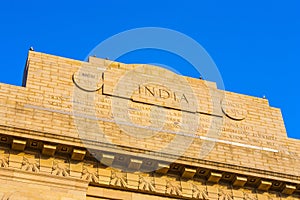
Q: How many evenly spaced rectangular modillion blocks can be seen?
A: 11